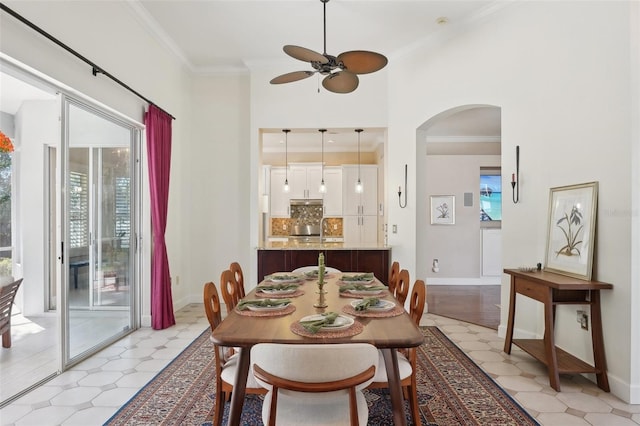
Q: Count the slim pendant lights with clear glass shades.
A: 3